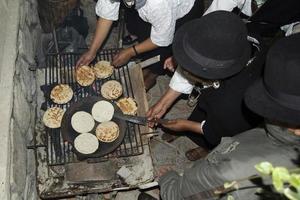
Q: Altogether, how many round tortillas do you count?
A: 10